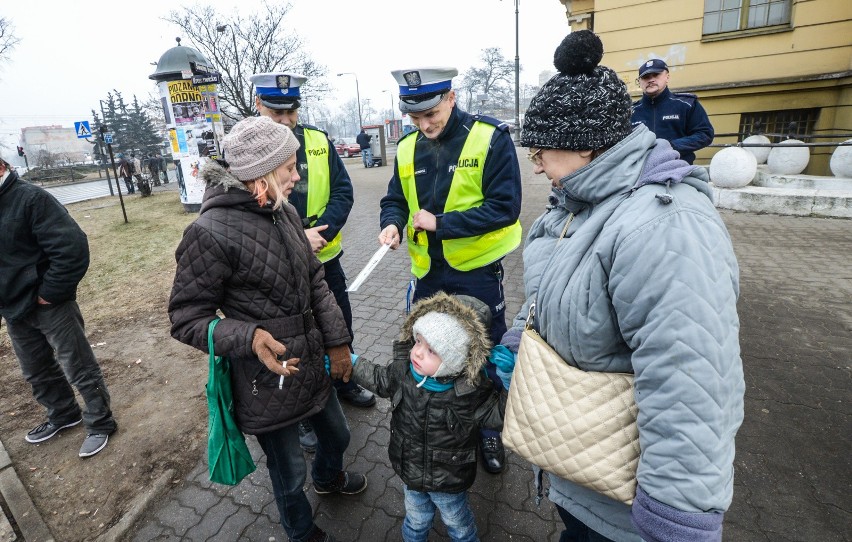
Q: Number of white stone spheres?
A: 4